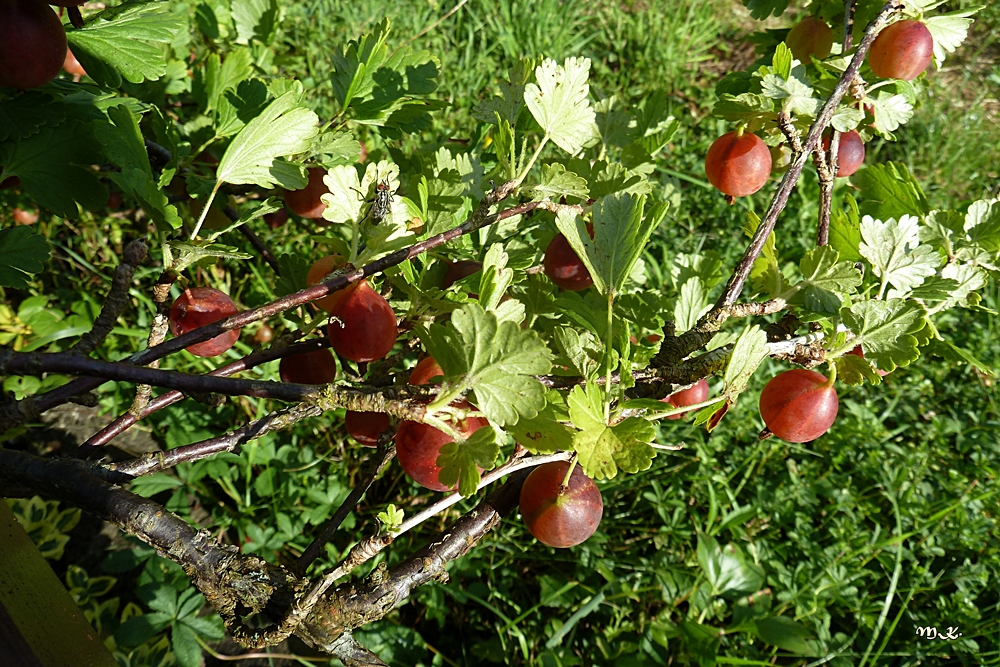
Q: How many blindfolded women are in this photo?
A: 0